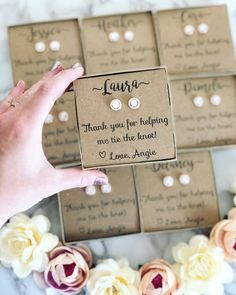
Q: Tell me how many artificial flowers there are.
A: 6